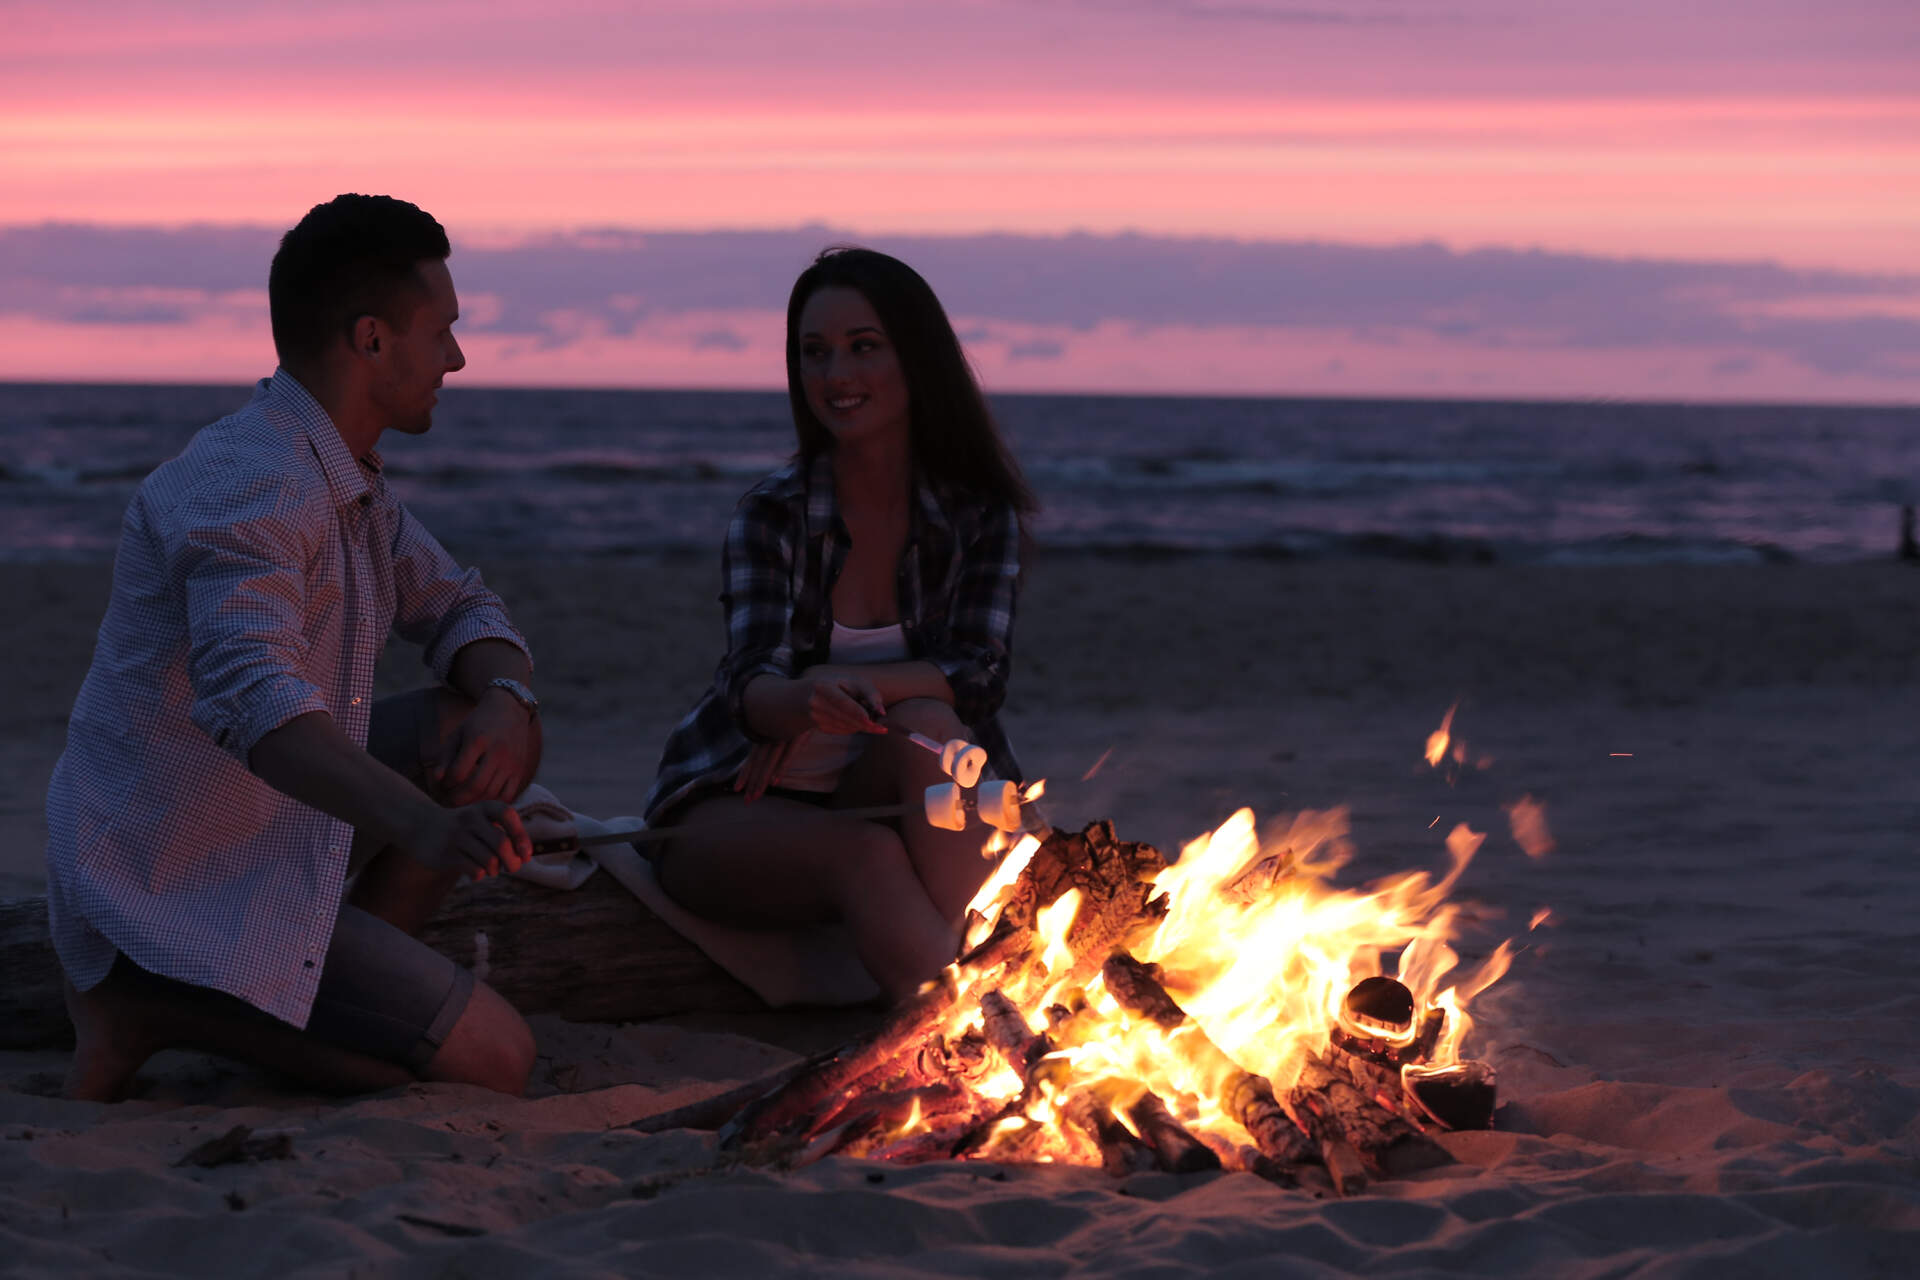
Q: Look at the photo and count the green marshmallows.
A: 0